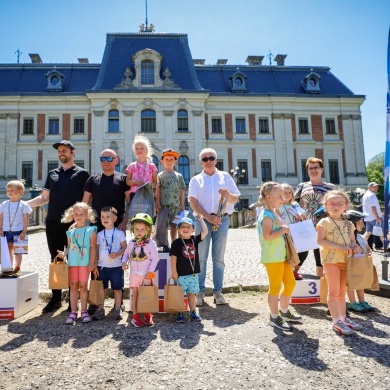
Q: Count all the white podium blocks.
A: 3